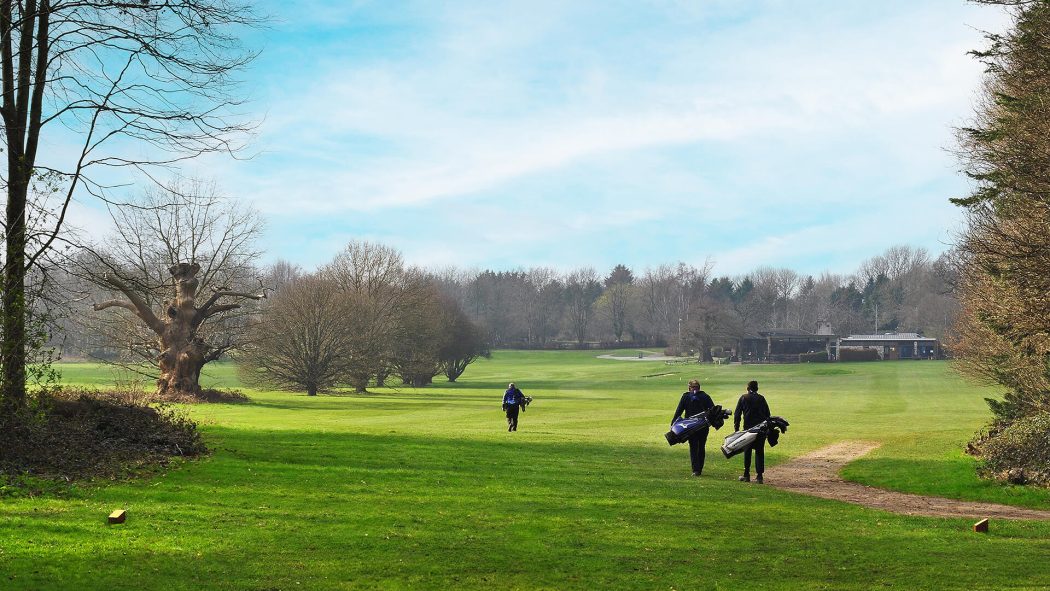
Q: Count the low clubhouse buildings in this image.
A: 2